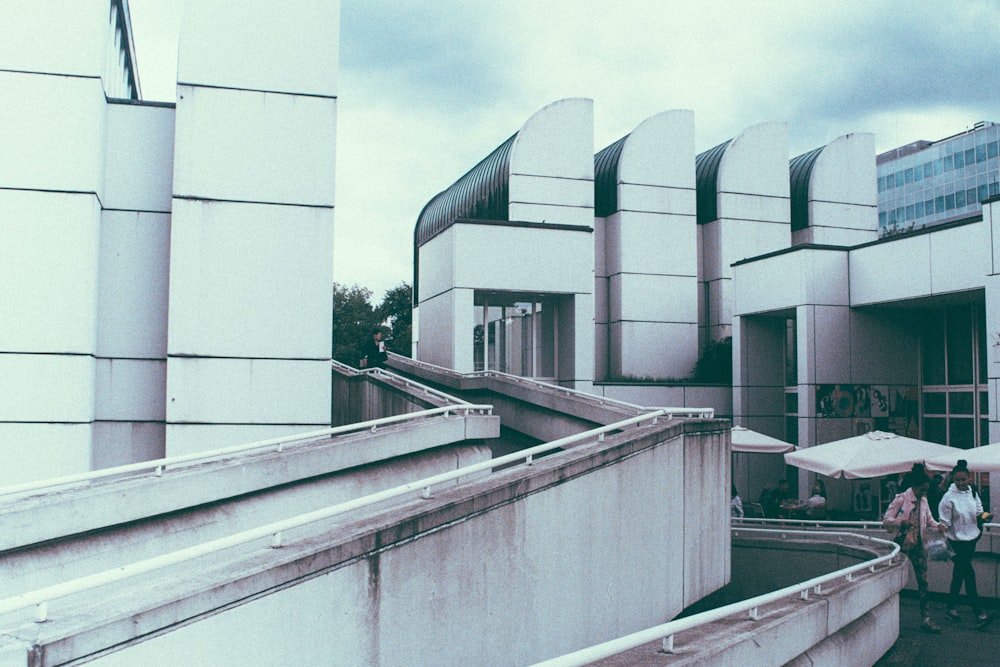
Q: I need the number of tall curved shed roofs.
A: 4